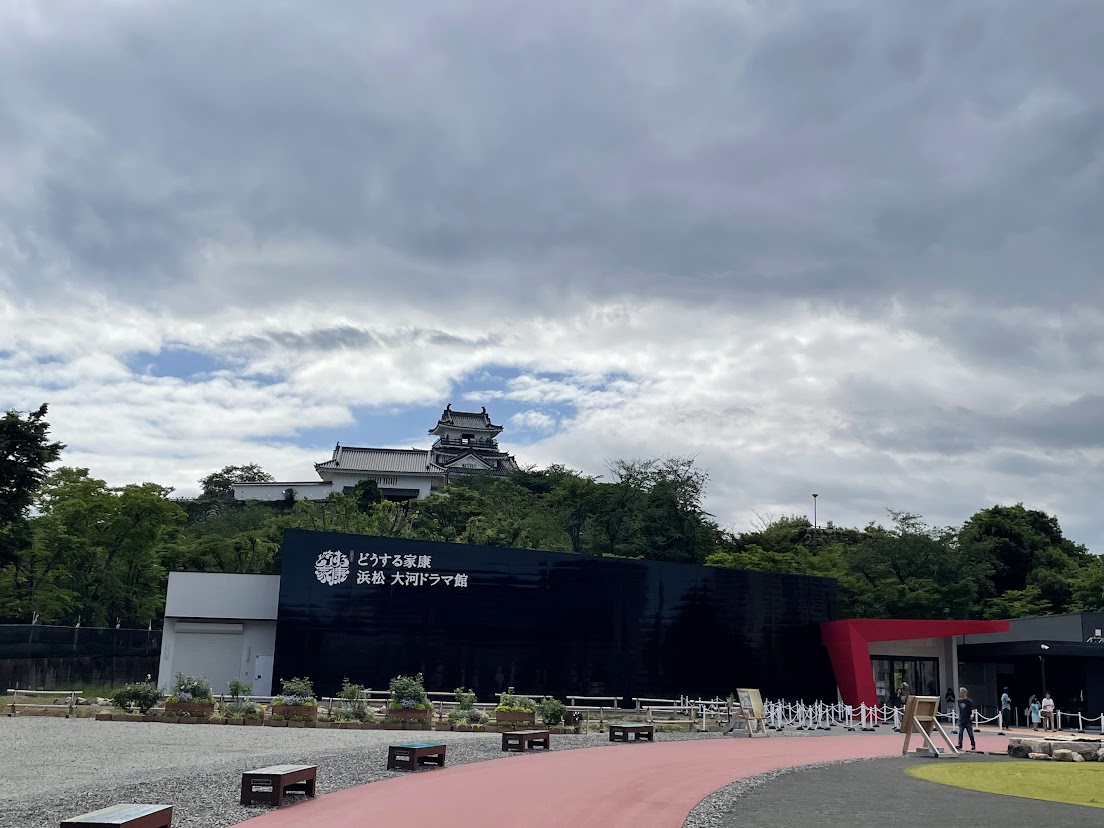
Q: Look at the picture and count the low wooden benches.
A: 5